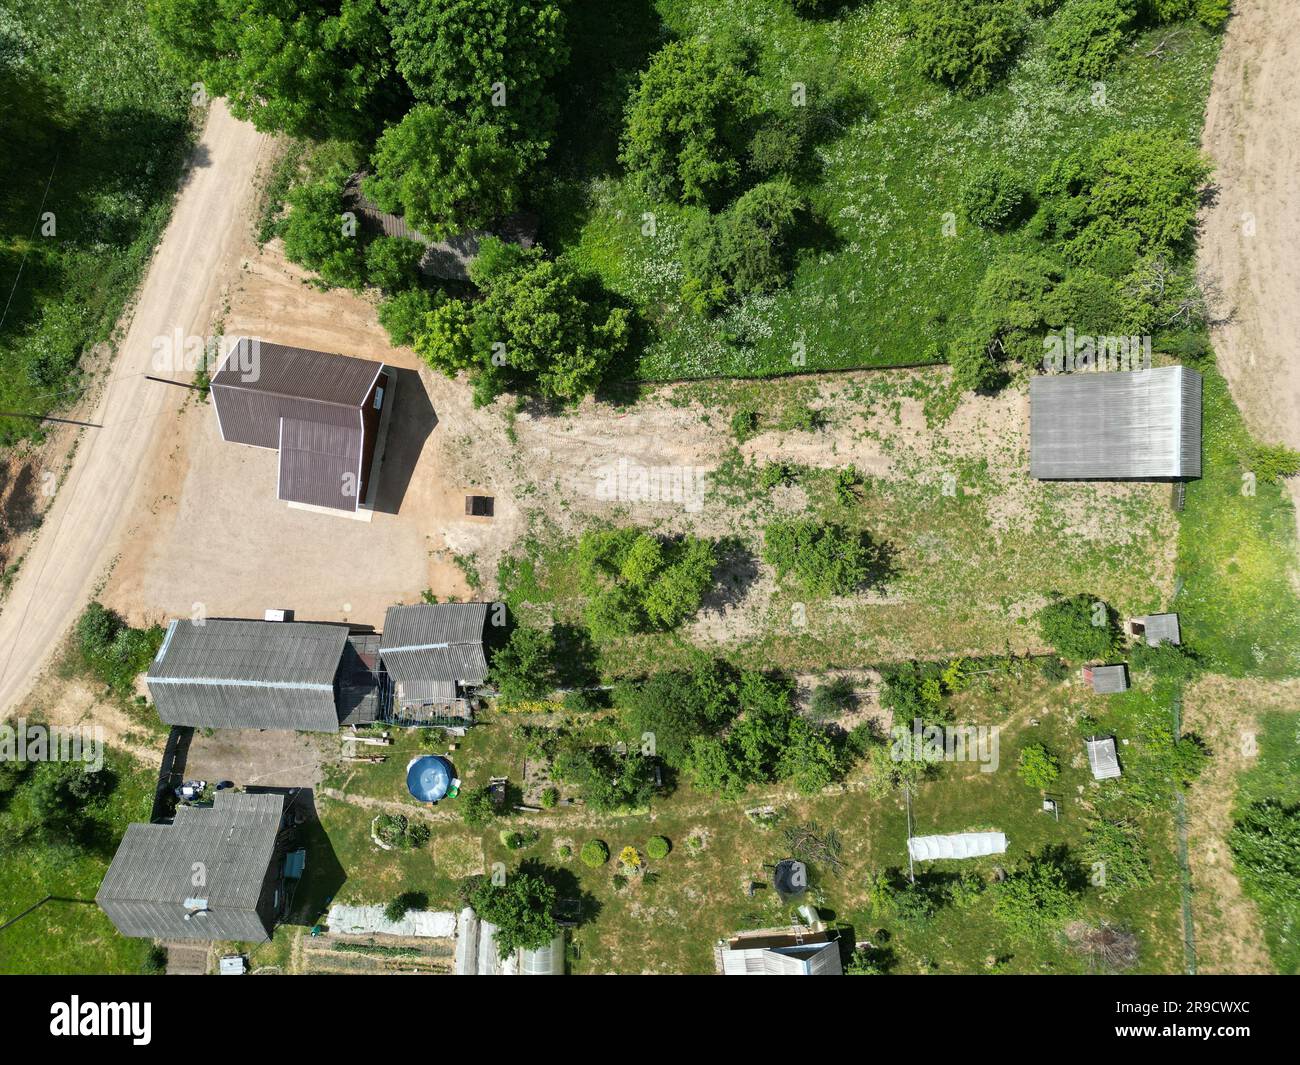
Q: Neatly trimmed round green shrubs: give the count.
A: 2